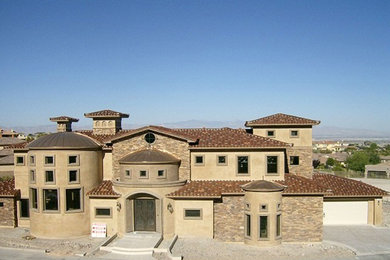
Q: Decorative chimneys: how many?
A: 2